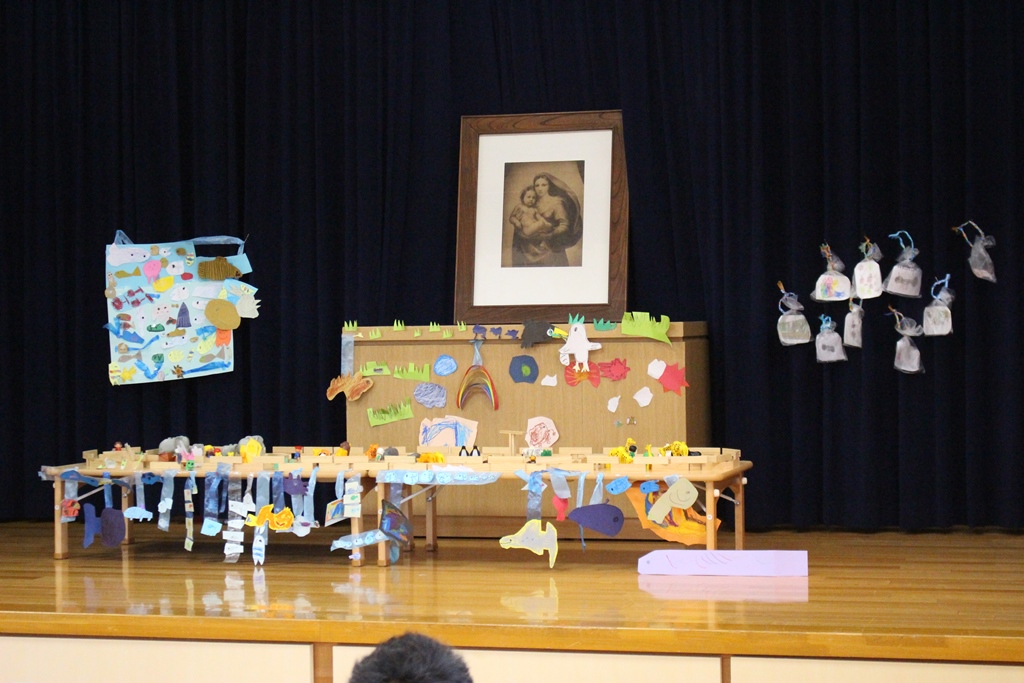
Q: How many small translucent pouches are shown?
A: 9